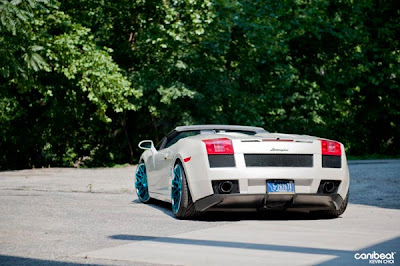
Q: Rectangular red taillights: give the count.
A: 2